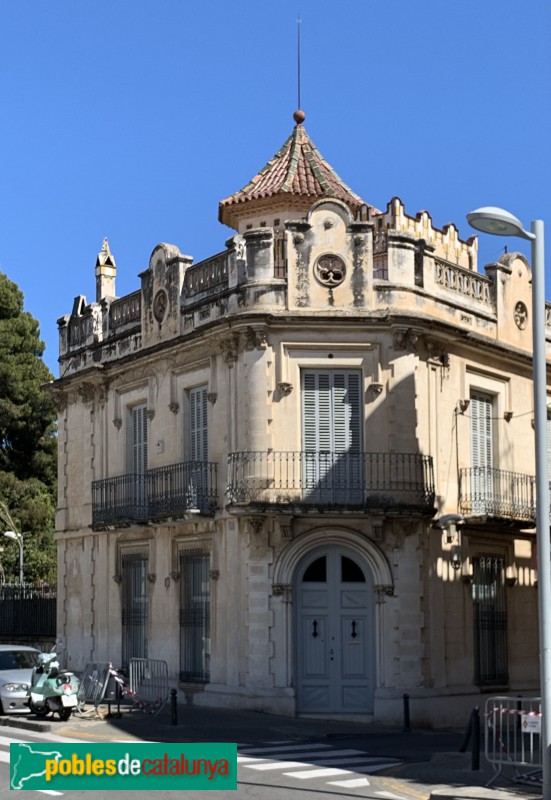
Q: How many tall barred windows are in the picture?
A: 3